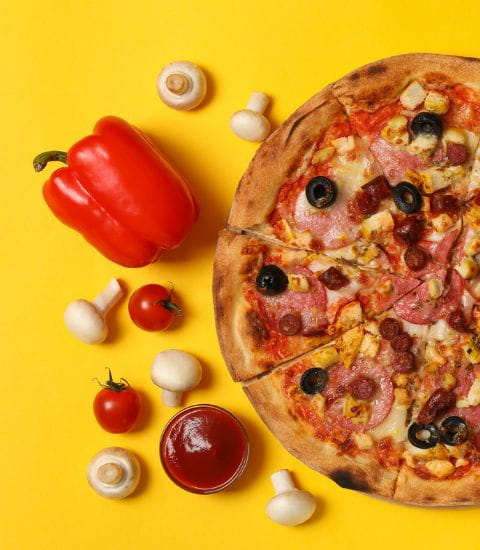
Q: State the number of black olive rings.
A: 7